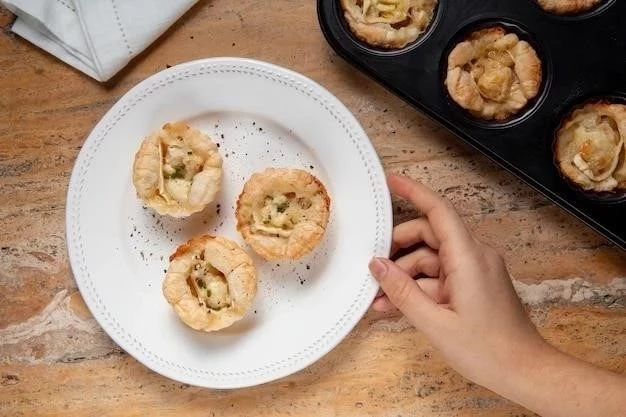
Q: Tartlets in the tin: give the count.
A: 4